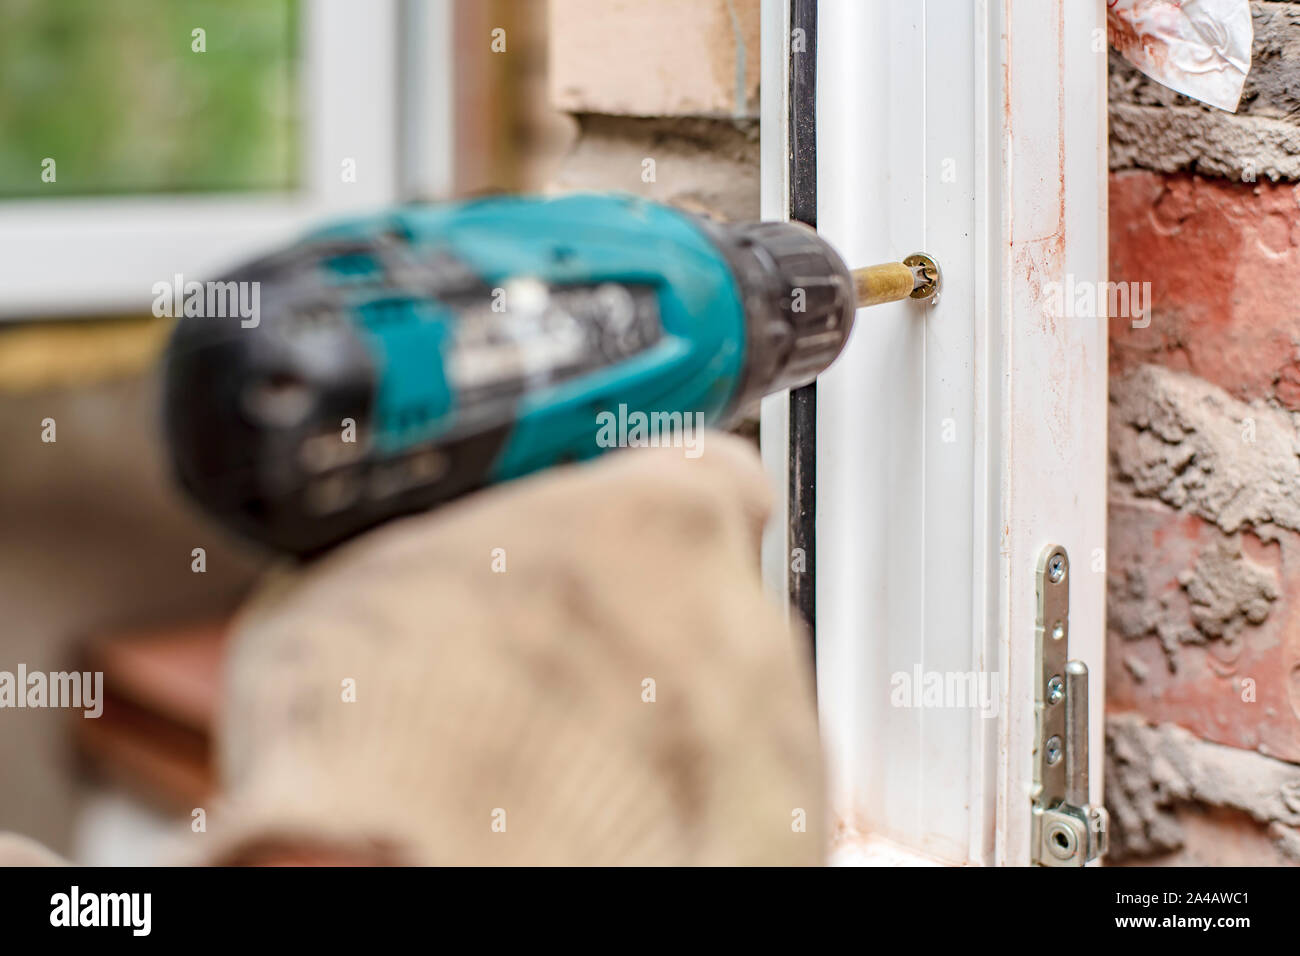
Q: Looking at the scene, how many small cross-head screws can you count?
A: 3